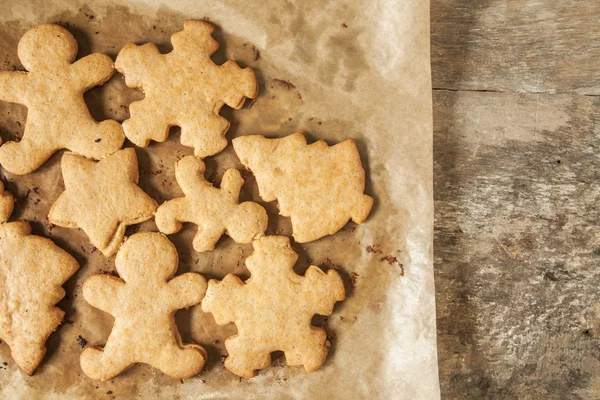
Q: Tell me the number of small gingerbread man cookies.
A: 1